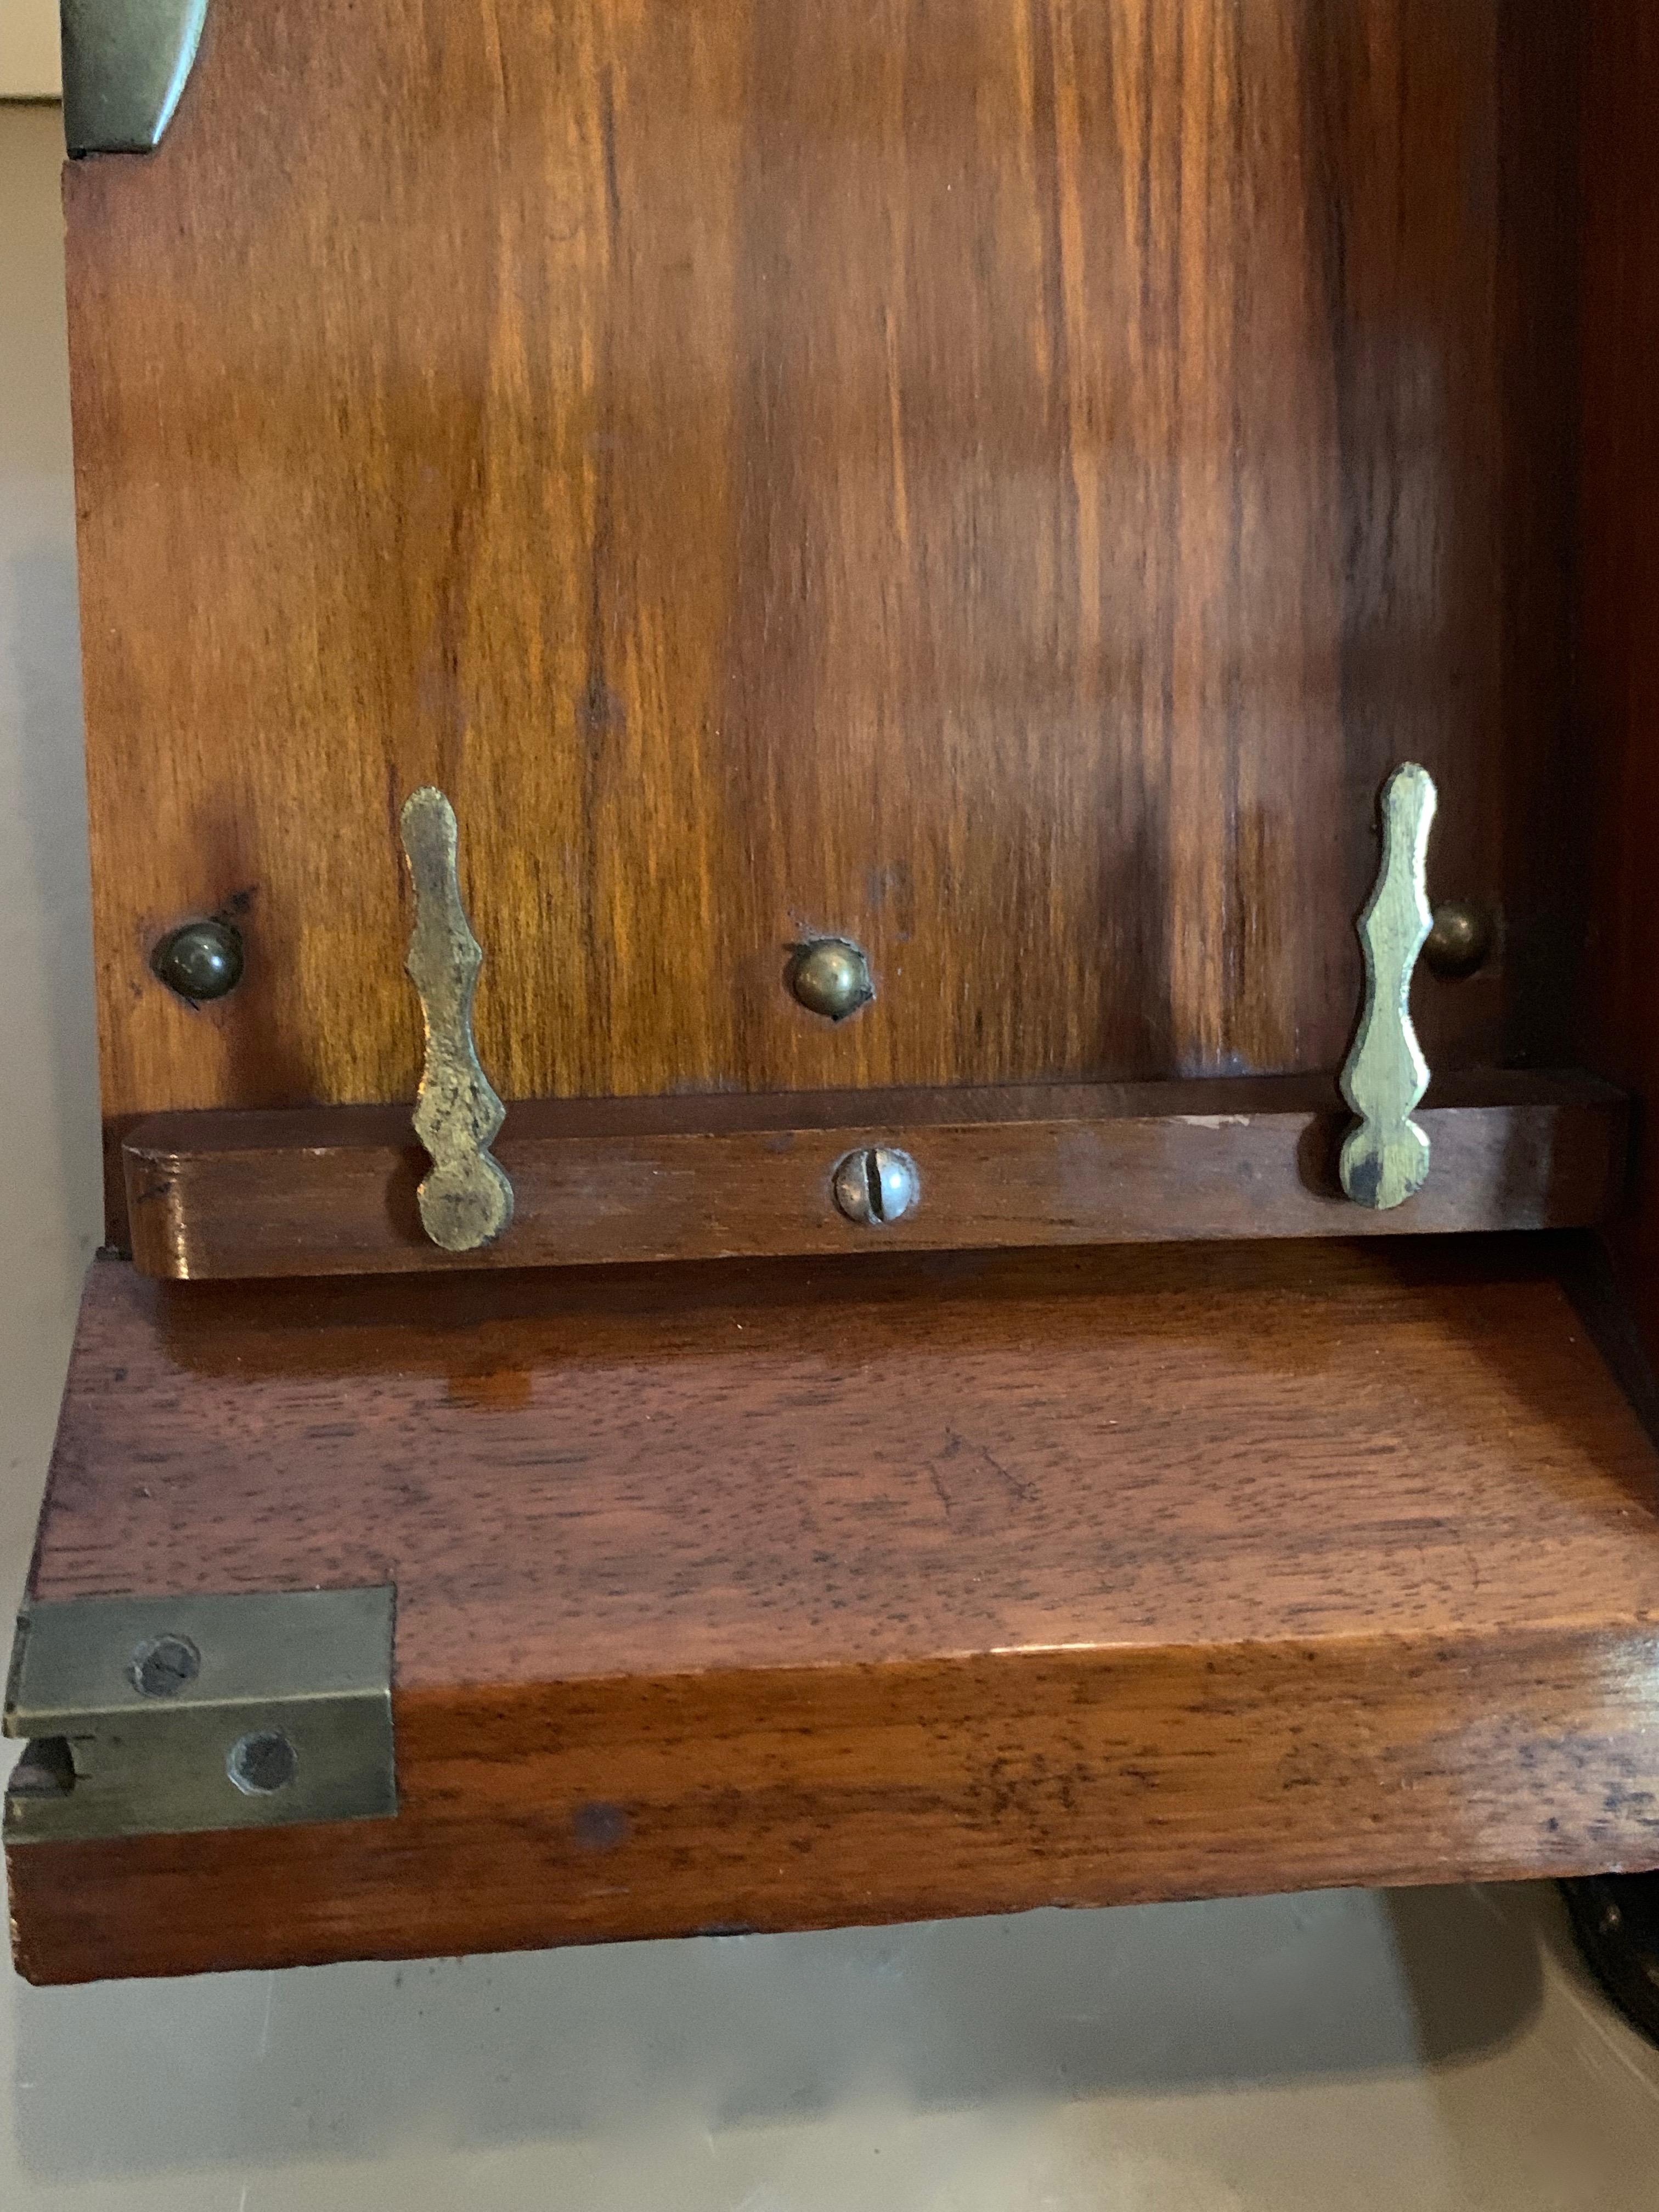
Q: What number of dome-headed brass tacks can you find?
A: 3